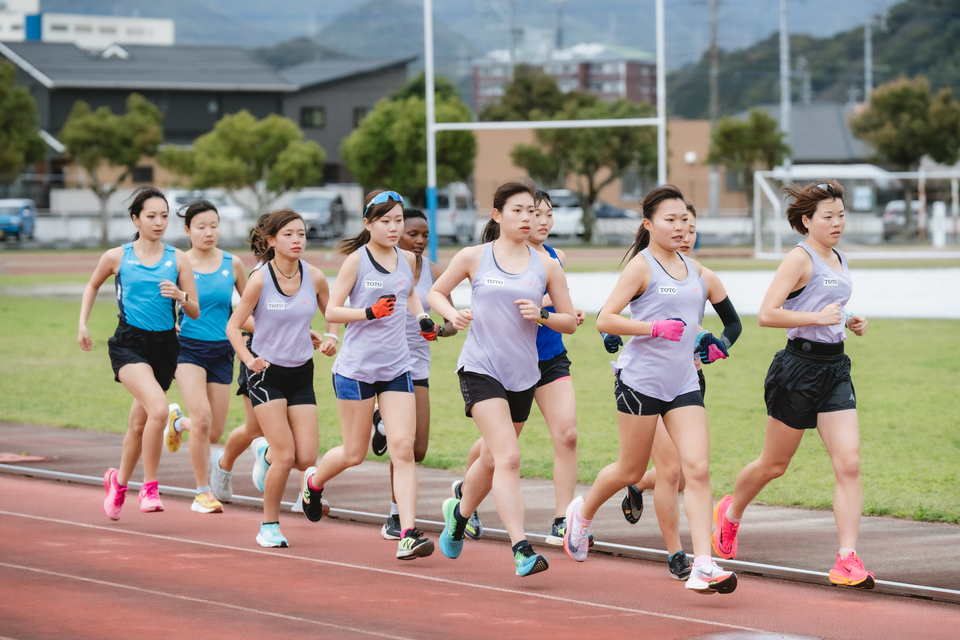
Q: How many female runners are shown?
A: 11